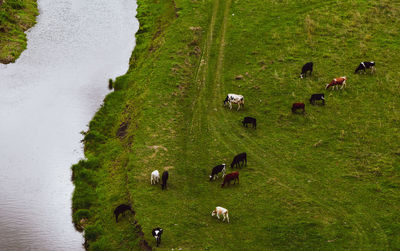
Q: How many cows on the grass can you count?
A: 15